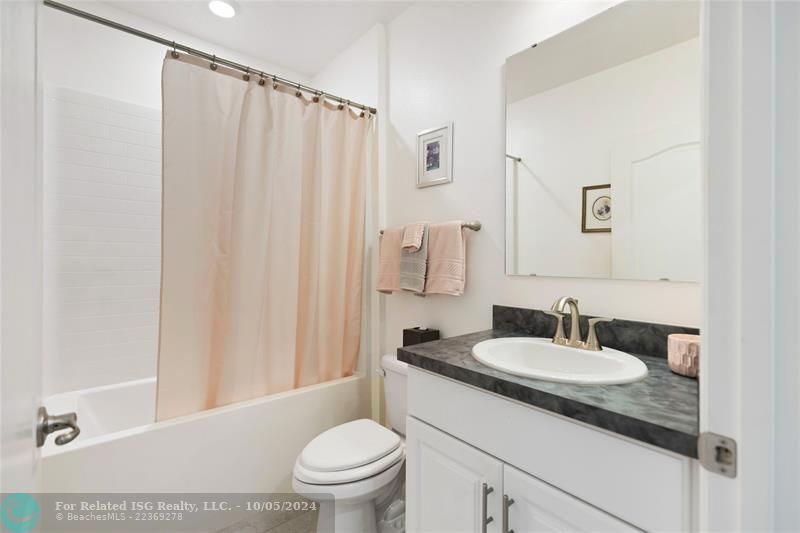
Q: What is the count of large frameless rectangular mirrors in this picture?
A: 1